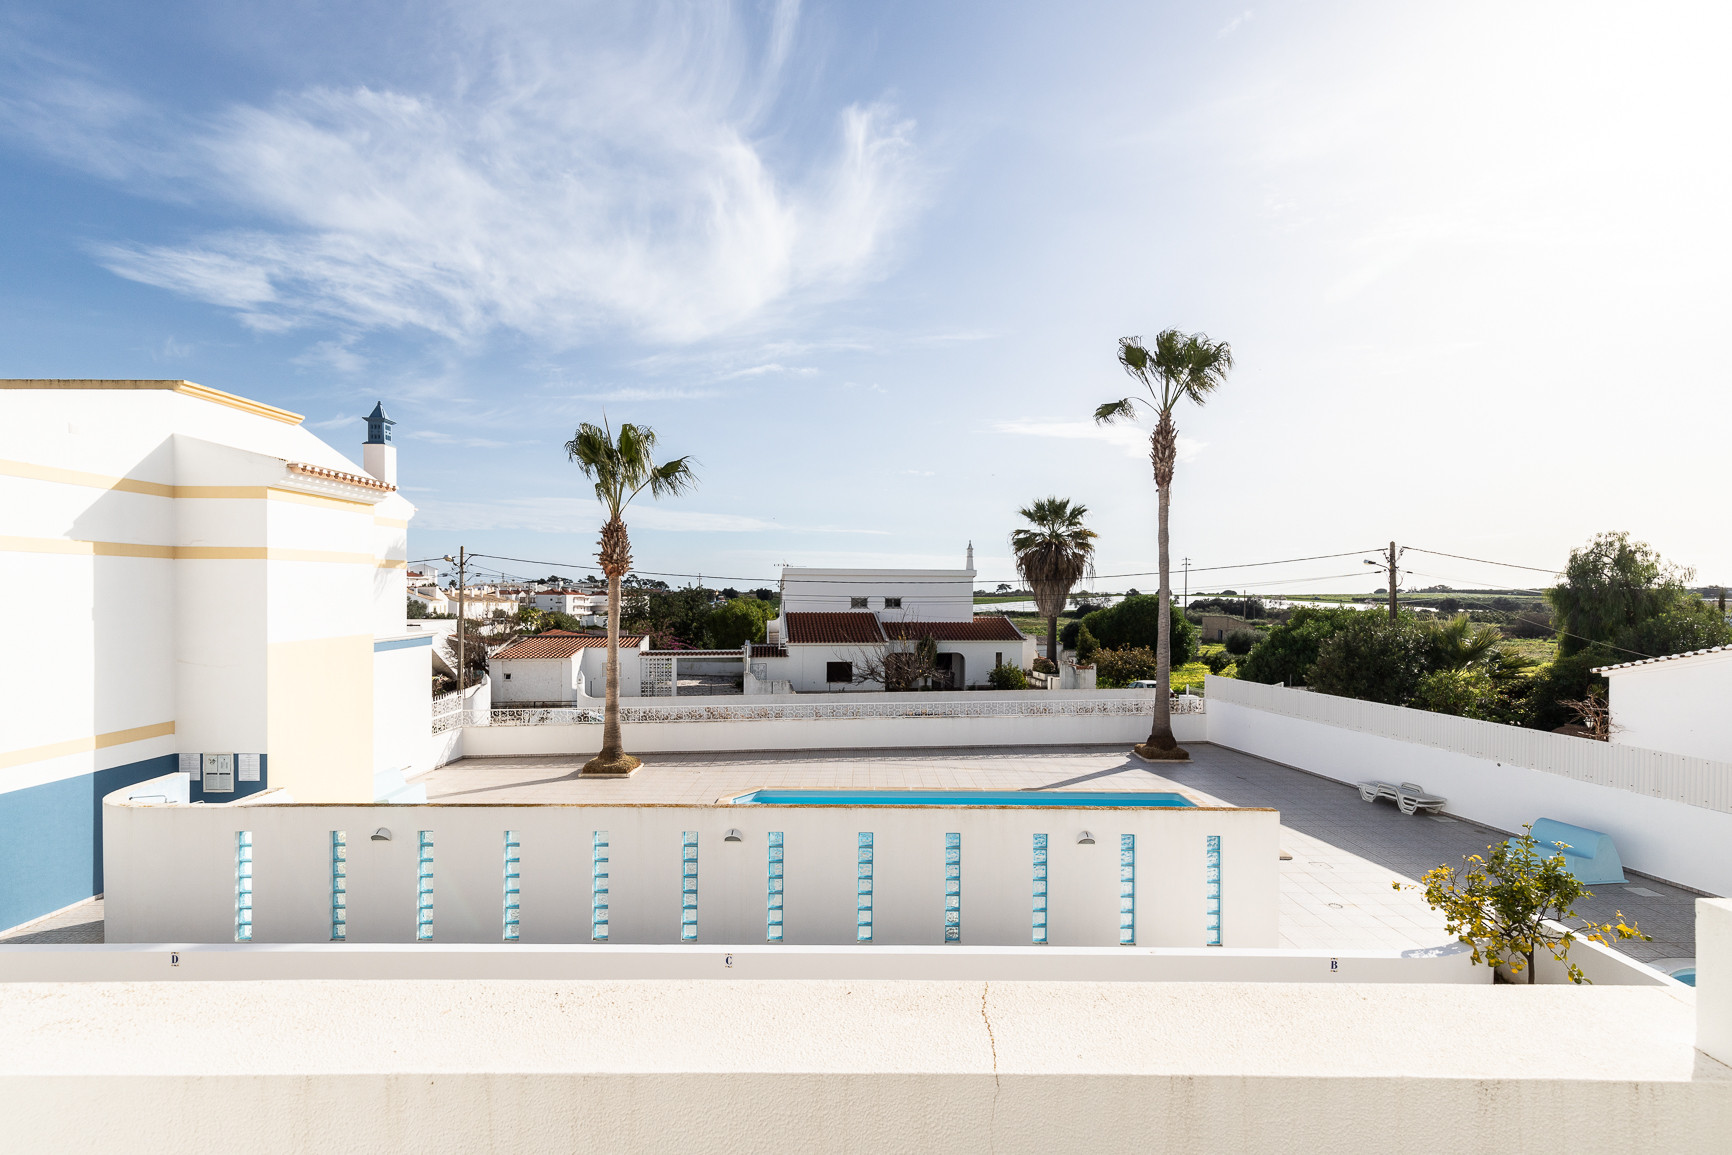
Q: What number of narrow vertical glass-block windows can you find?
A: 12